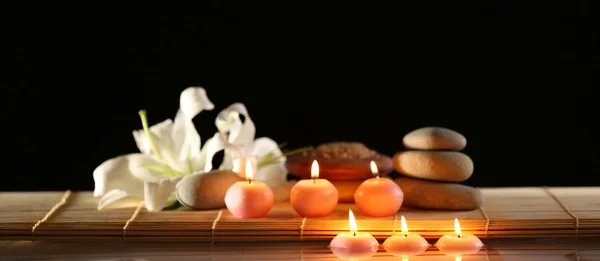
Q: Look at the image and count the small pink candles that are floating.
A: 3